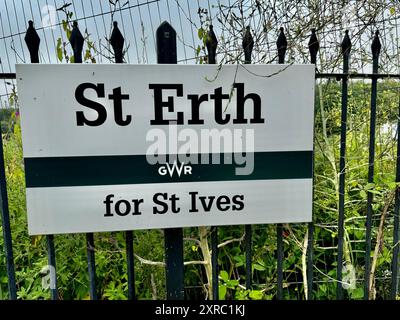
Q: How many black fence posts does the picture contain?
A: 12